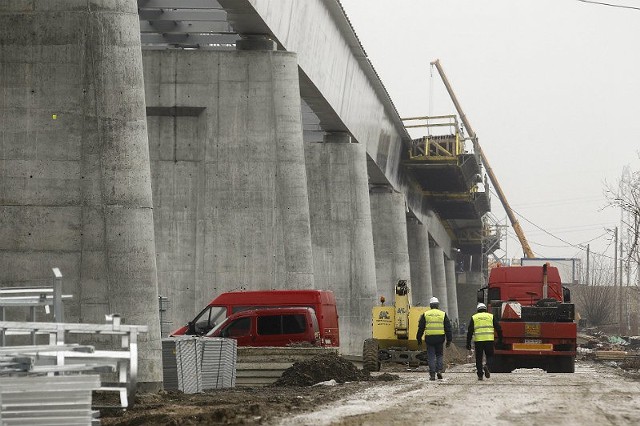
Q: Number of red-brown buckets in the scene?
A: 0